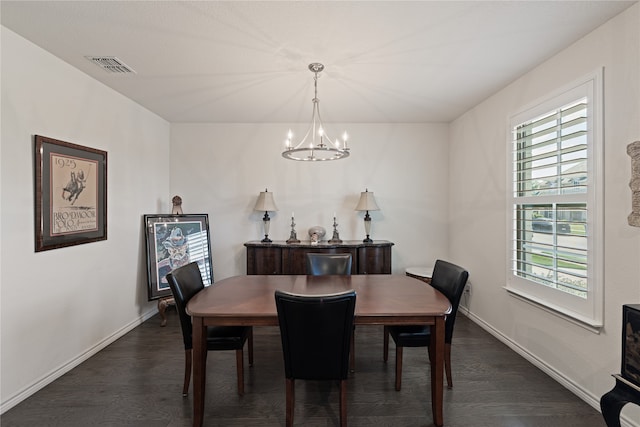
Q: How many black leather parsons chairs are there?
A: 4